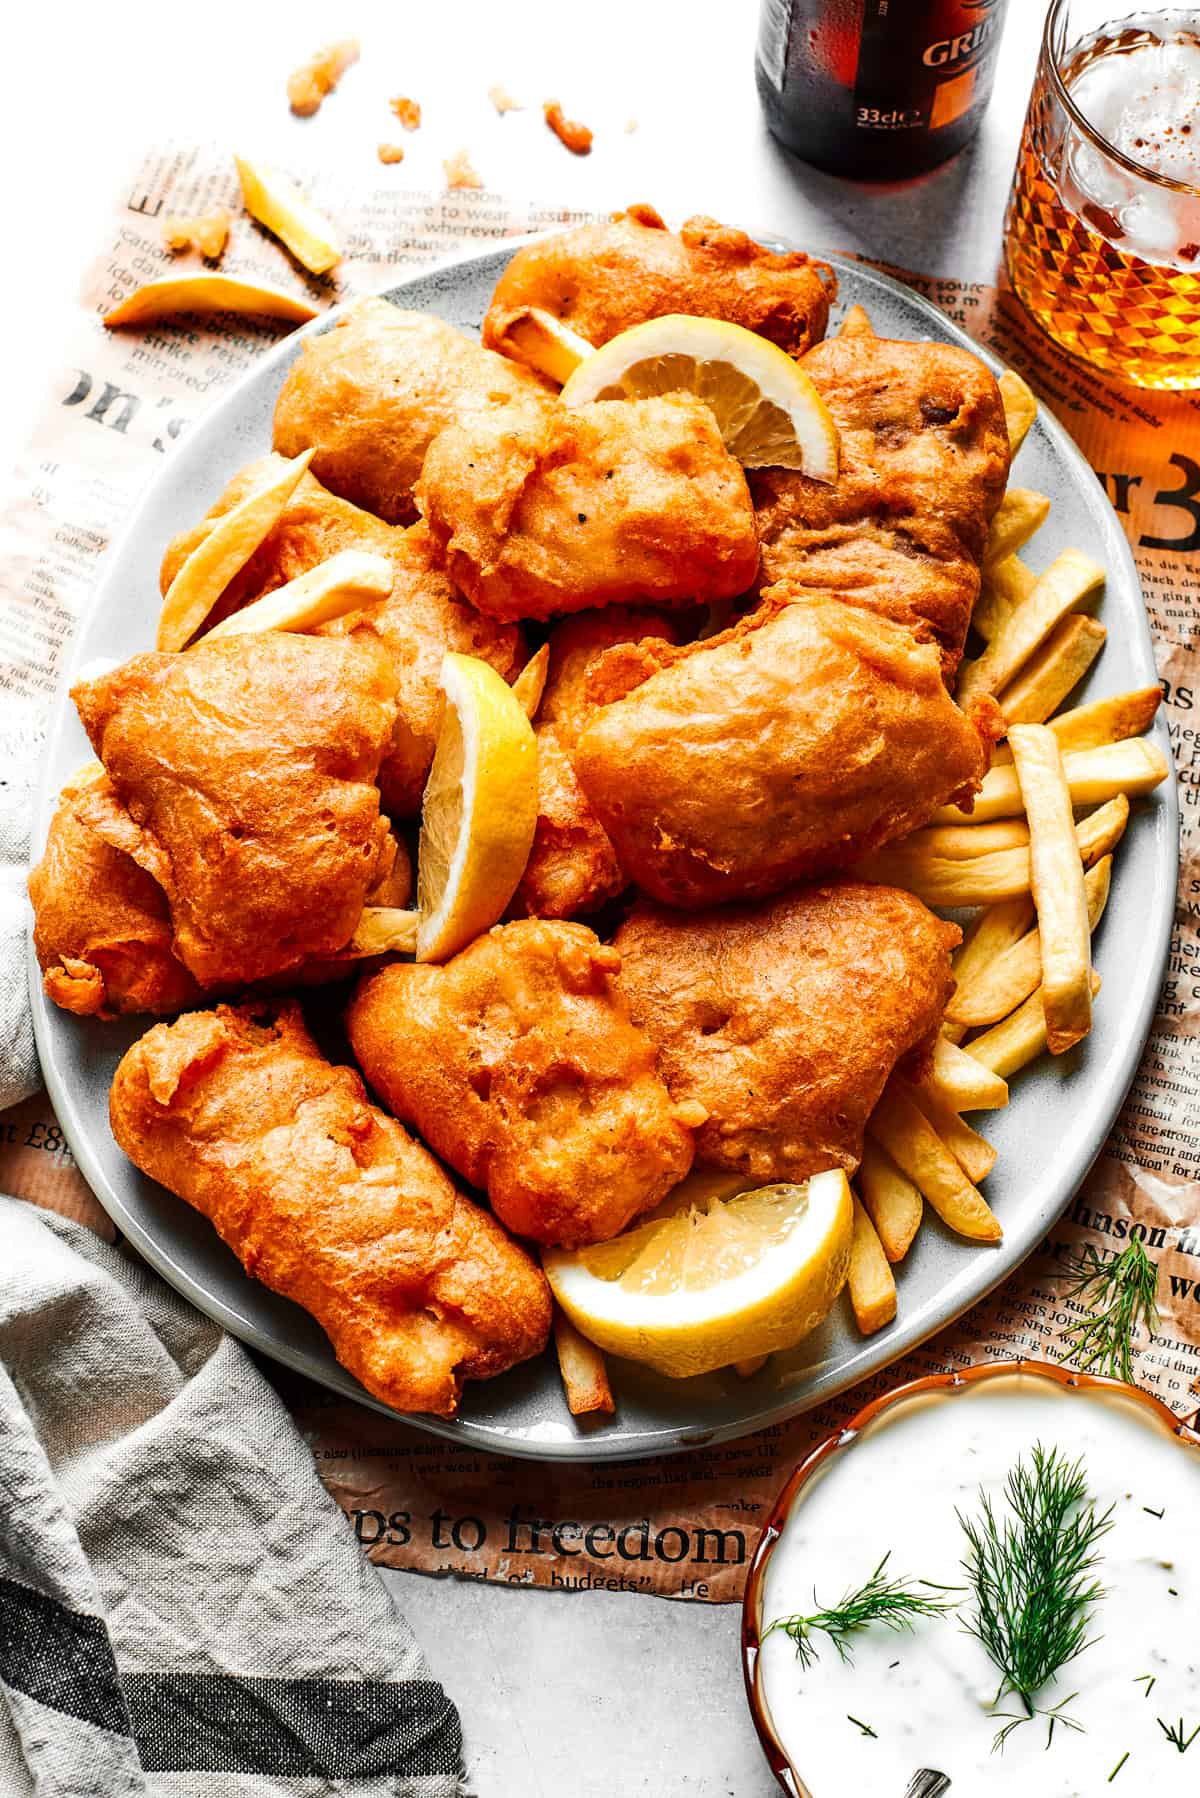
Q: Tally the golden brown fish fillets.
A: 12